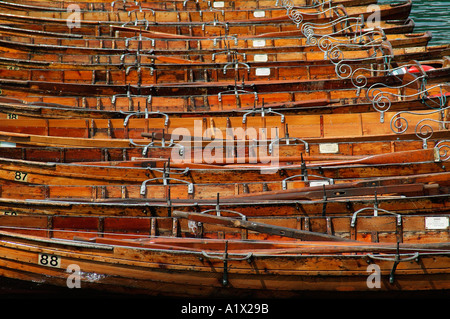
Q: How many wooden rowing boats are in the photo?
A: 11